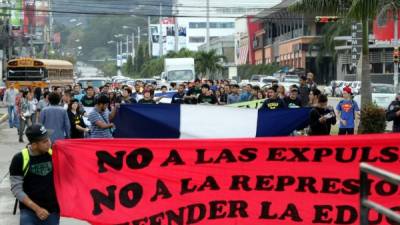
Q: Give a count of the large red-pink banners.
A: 1